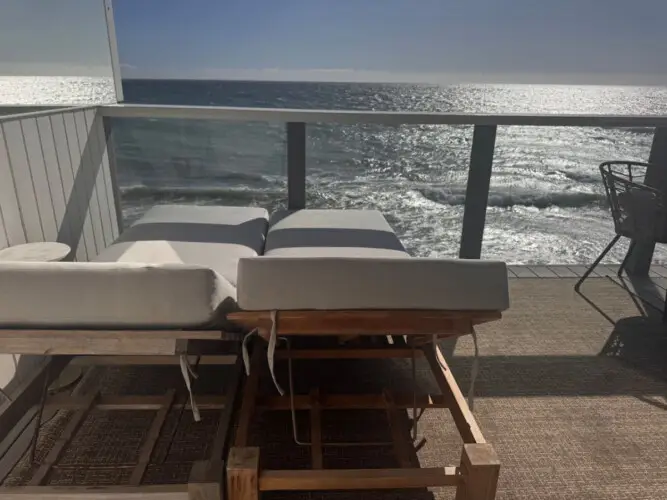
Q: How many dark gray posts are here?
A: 4